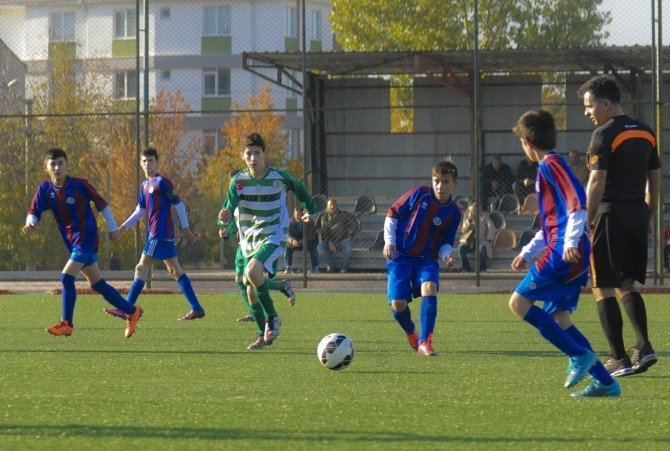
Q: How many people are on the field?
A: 7